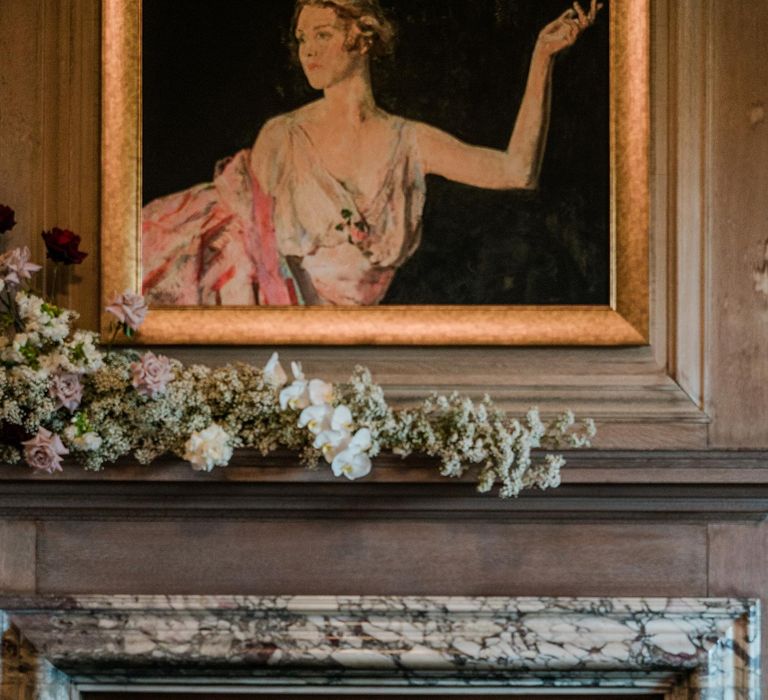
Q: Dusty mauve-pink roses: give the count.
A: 5